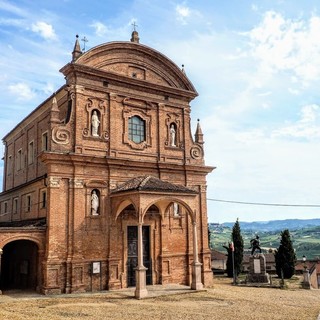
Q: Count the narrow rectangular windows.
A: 8